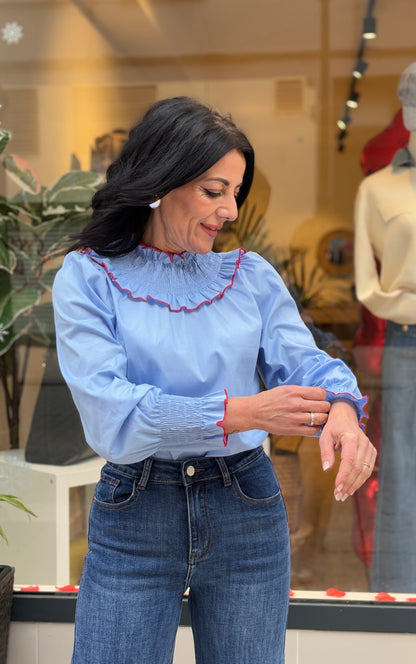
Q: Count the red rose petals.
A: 6